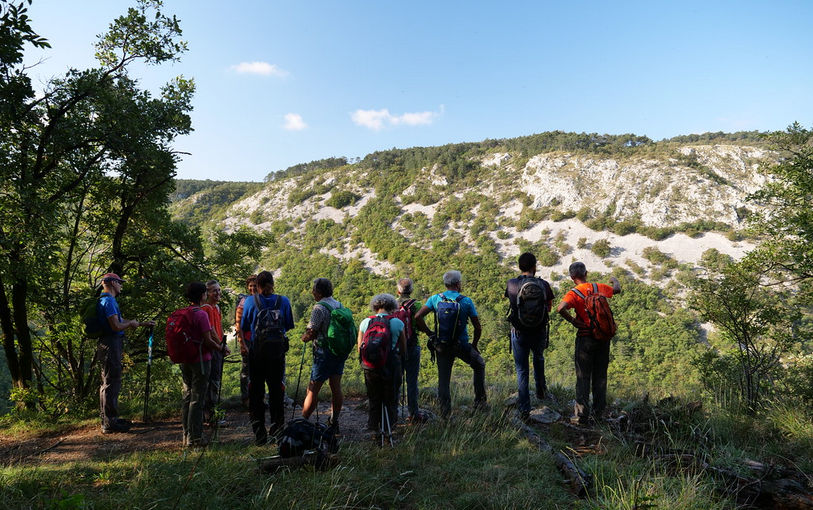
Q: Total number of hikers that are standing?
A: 11